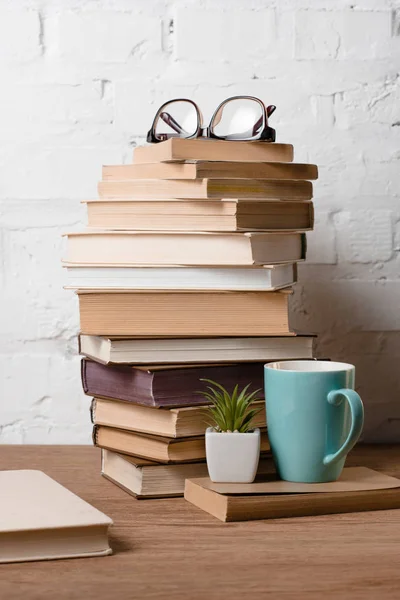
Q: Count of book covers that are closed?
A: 14